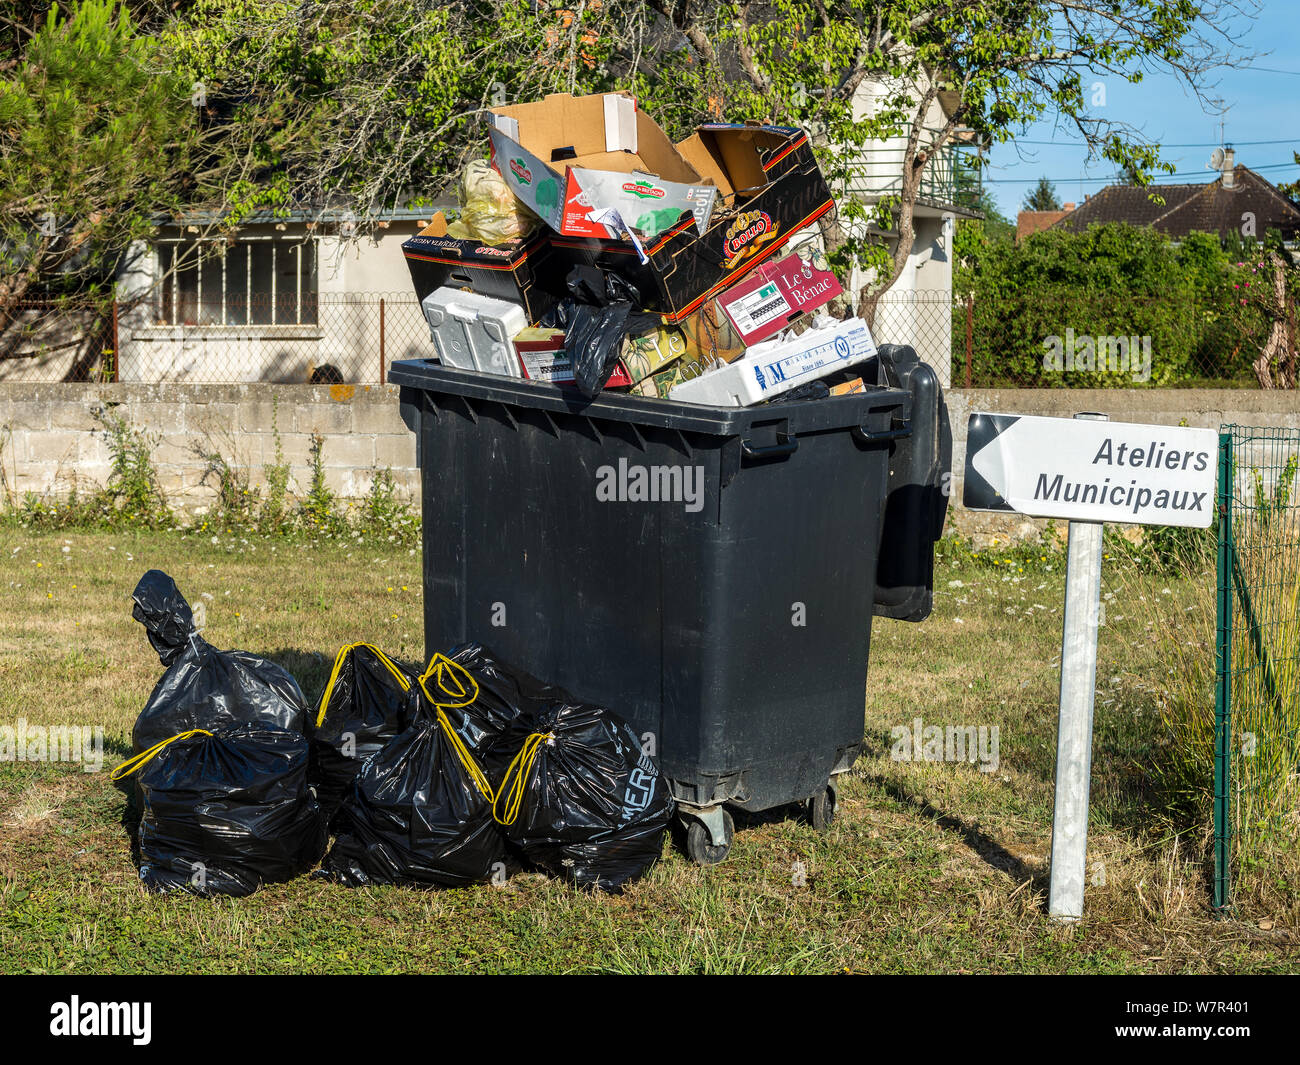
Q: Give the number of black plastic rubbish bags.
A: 6